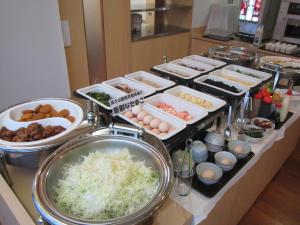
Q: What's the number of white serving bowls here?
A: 12